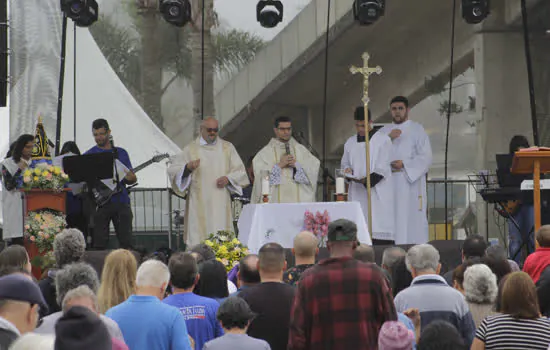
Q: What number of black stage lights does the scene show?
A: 5